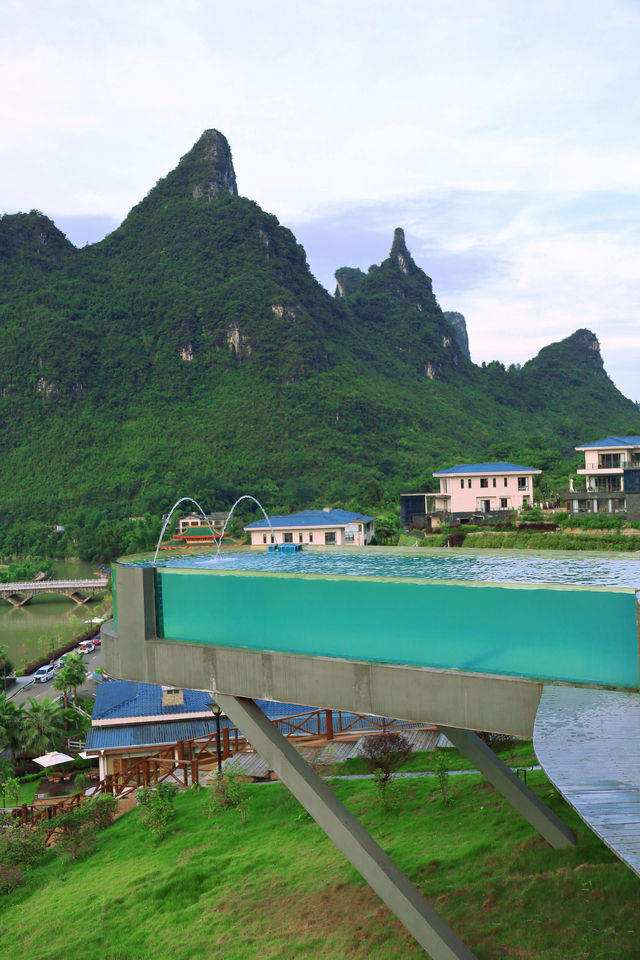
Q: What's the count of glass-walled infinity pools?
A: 1